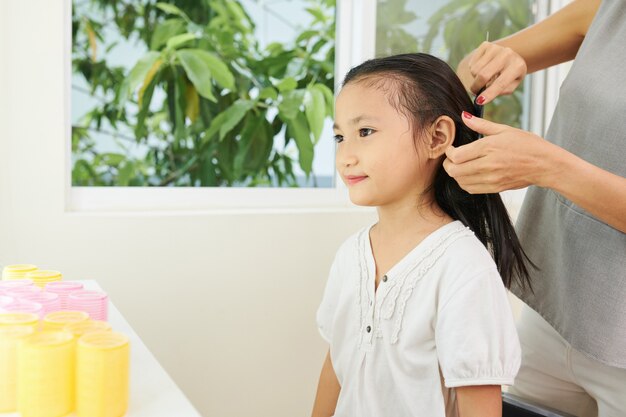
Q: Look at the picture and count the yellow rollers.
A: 8